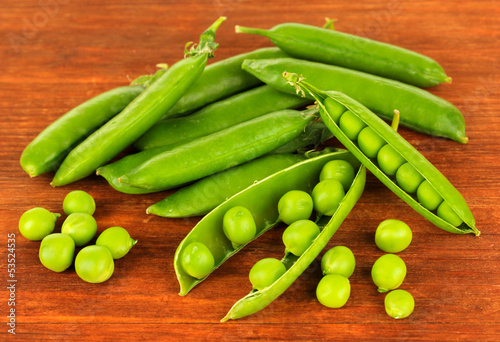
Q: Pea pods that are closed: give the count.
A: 9